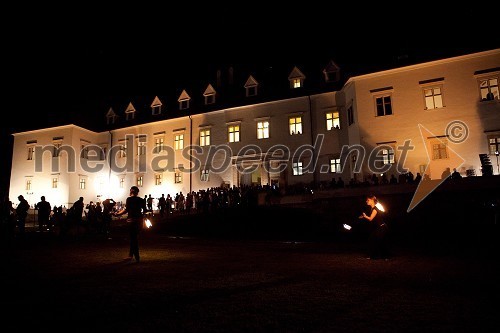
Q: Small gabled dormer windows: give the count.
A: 8